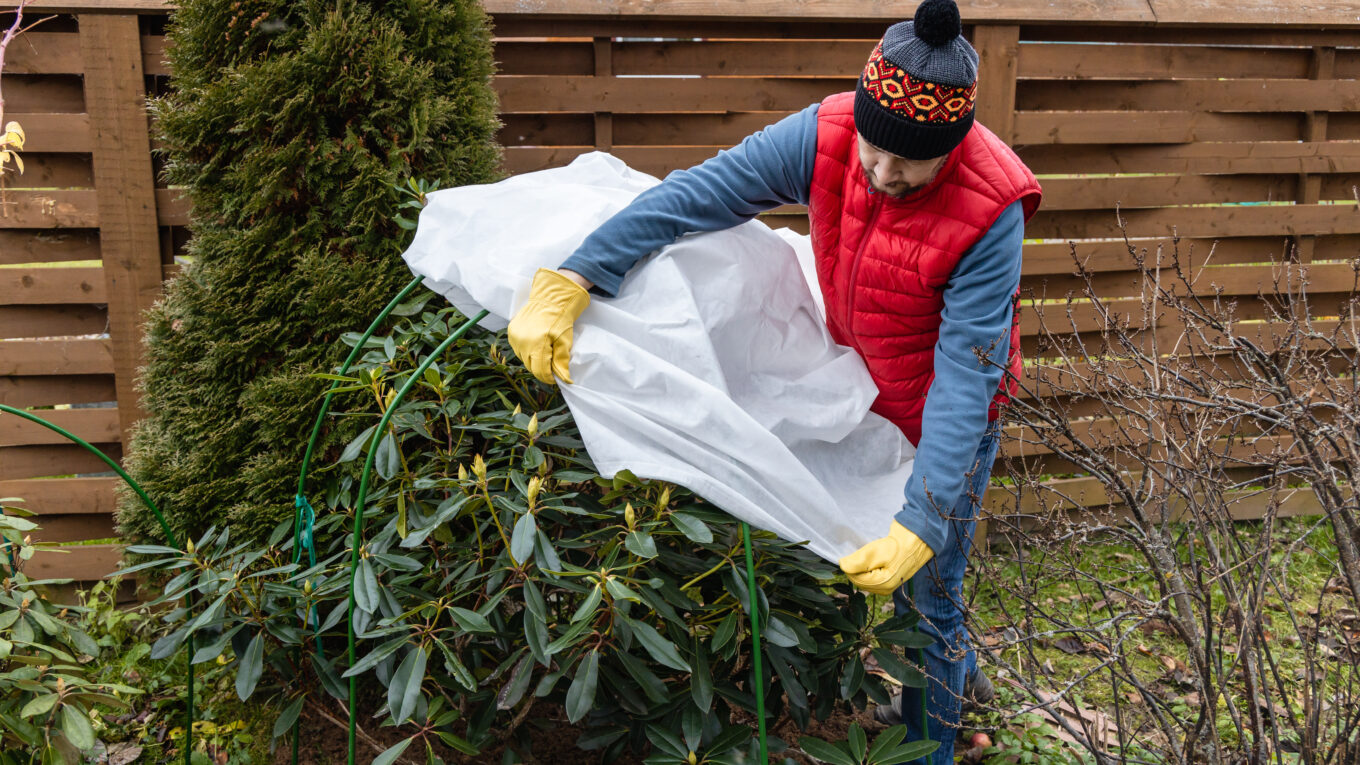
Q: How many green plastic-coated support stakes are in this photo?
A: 5